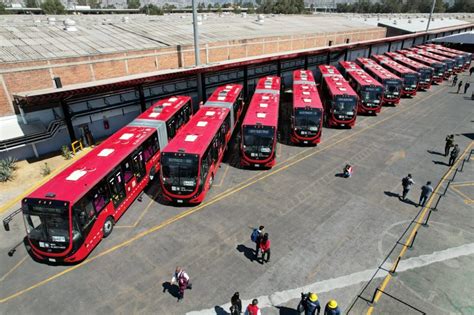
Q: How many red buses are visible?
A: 13